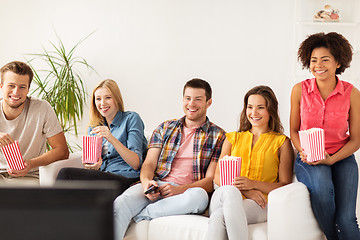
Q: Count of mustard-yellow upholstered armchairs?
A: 0